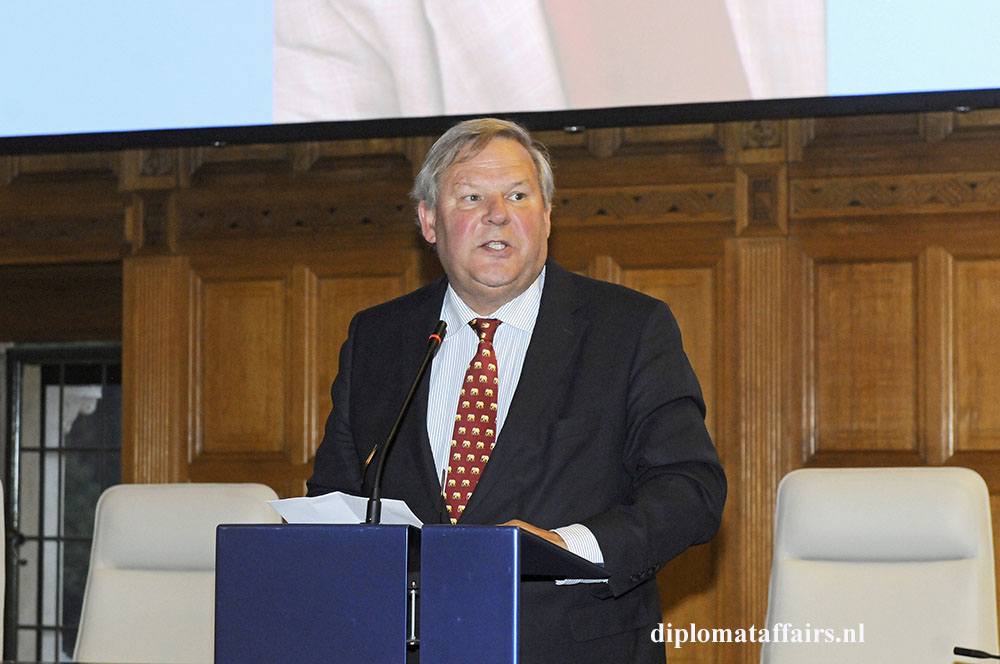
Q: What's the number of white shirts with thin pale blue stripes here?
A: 1